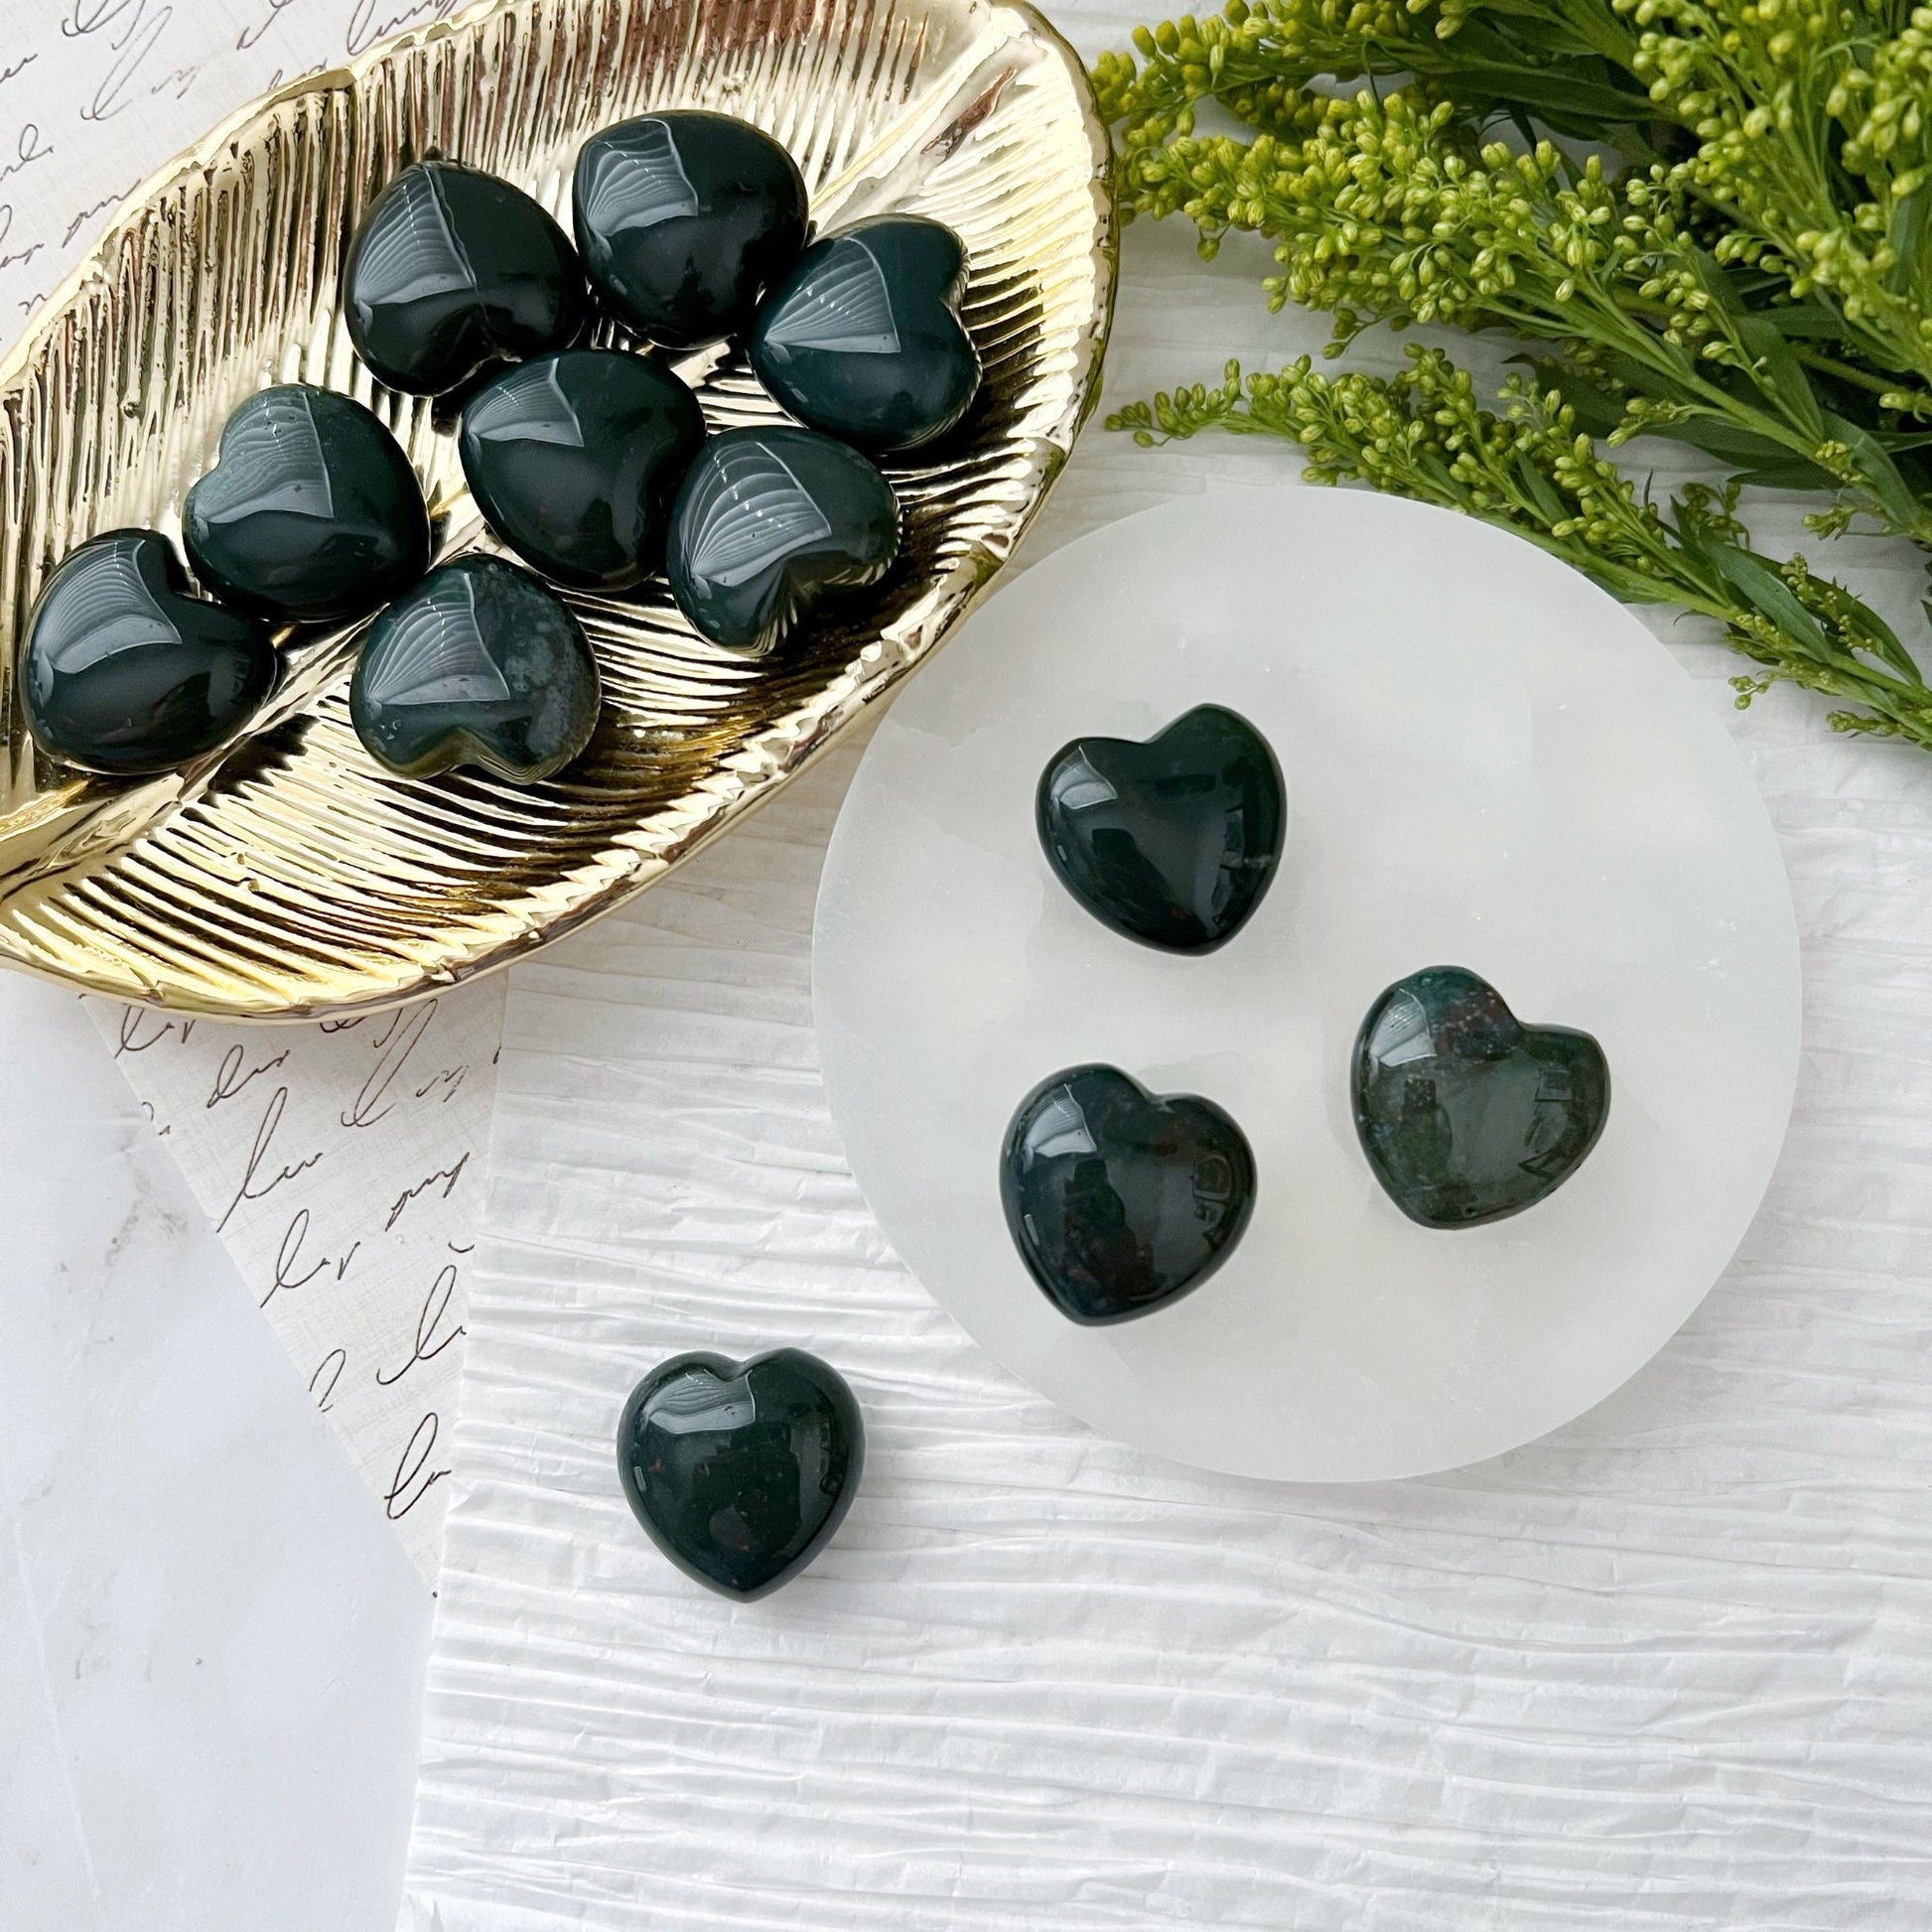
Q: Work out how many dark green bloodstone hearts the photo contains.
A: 12